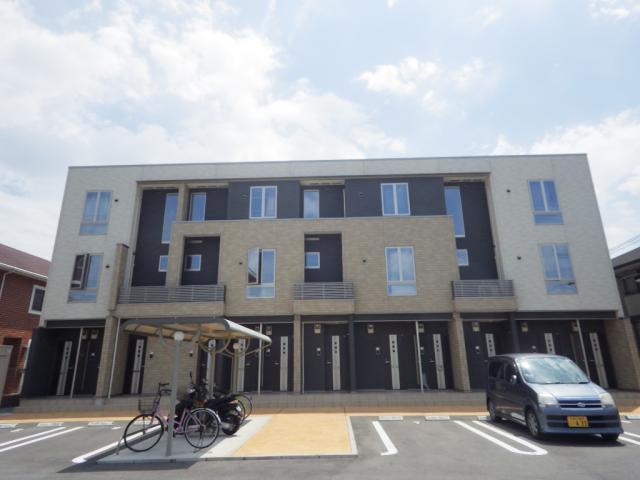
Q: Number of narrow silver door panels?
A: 11